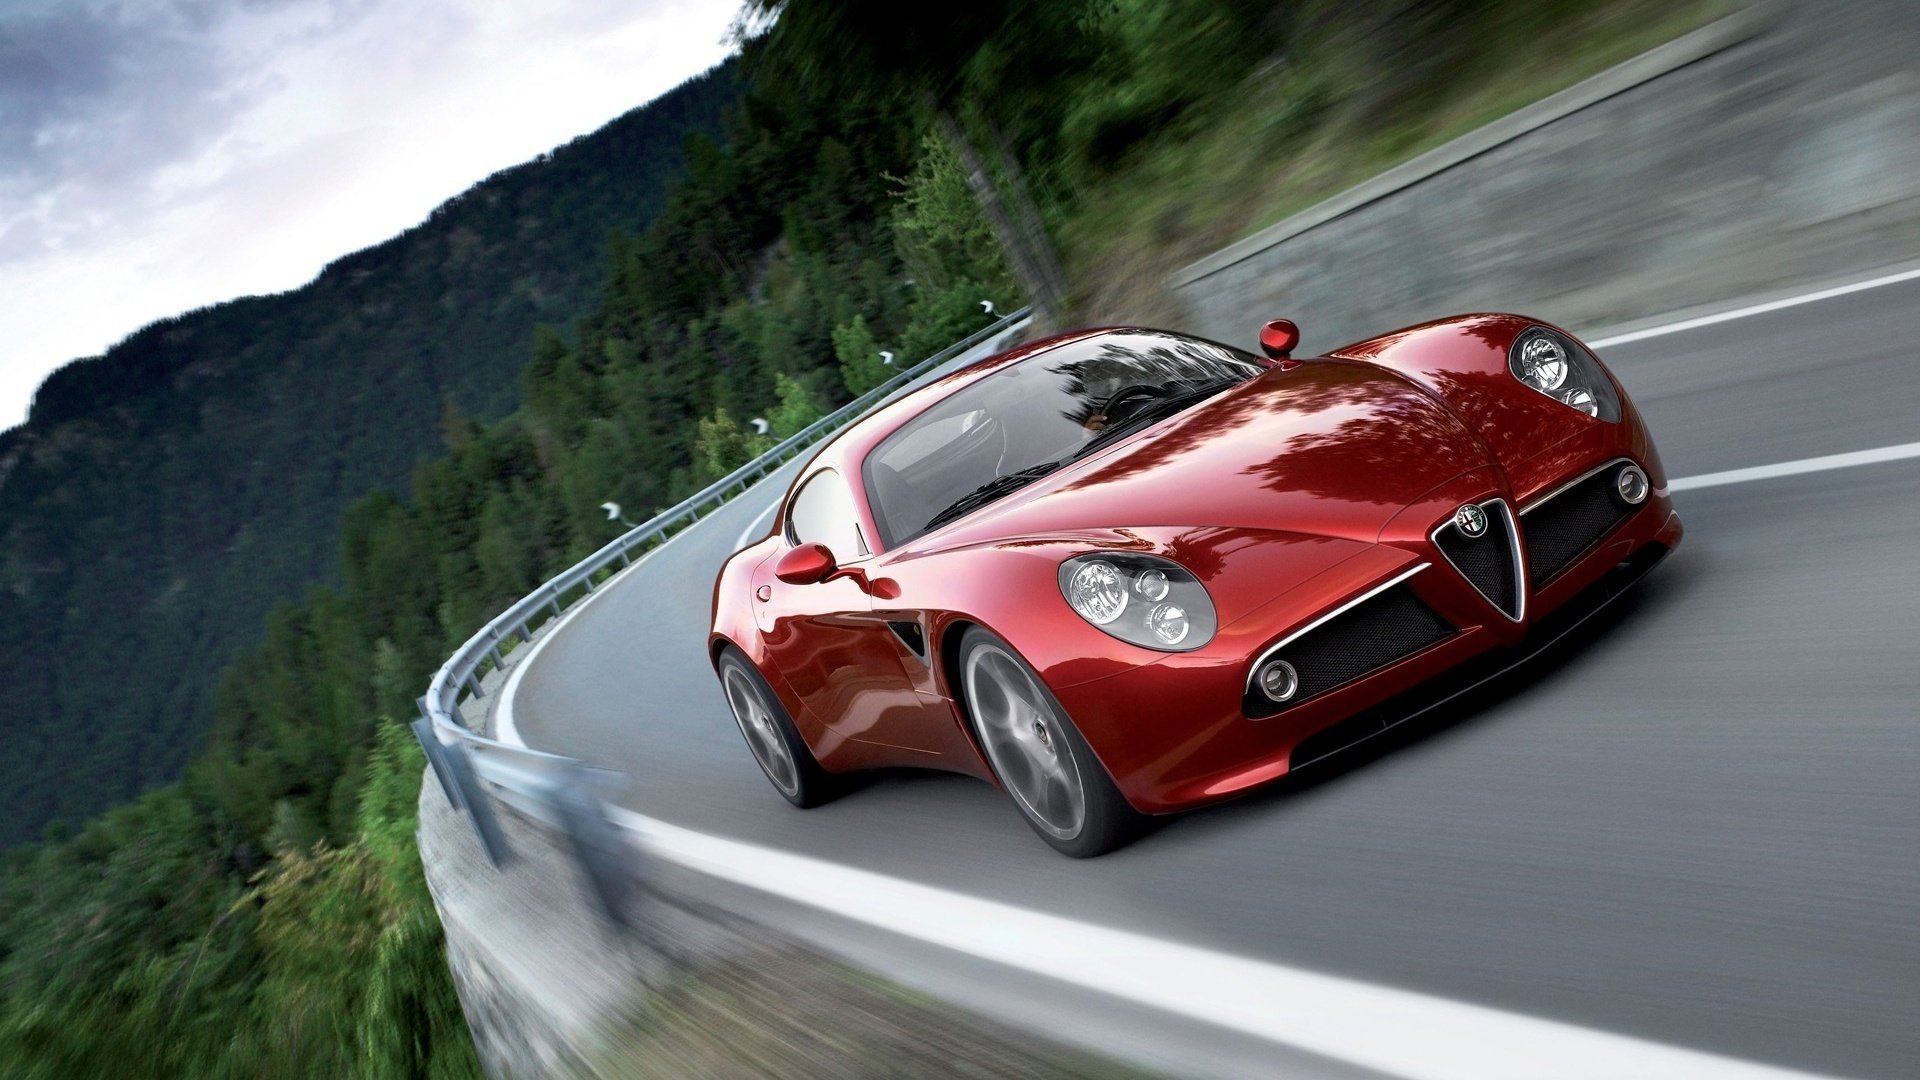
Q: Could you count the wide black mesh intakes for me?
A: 2